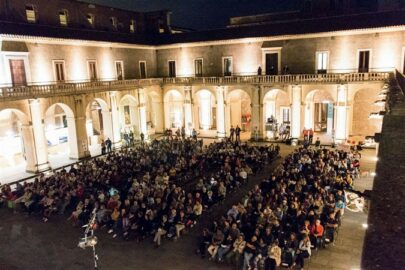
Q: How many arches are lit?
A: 11